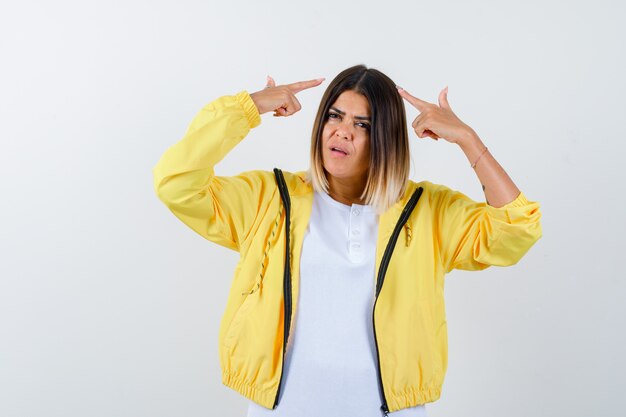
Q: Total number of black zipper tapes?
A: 2